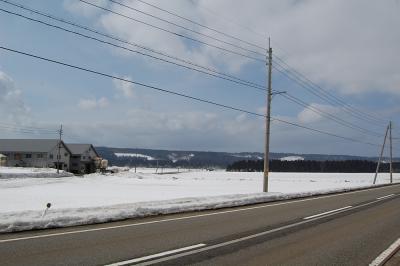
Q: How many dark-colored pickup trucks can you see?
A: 0